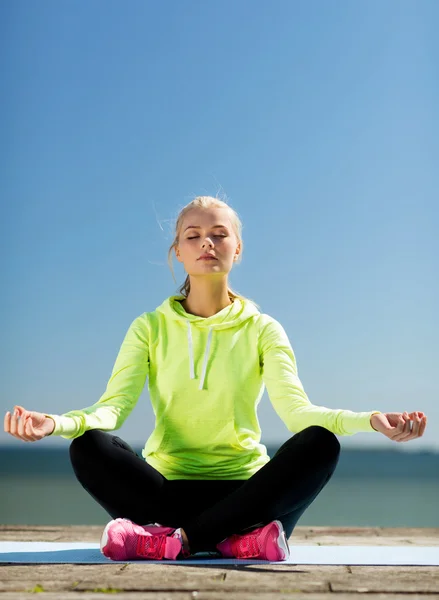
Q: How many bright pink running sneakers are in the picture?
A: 2